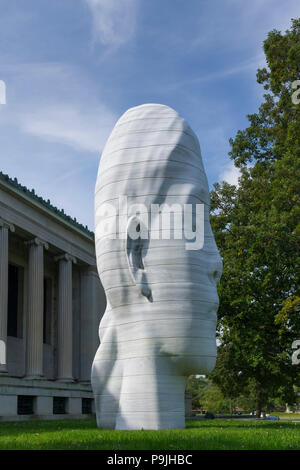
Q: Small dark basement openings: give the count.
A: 3